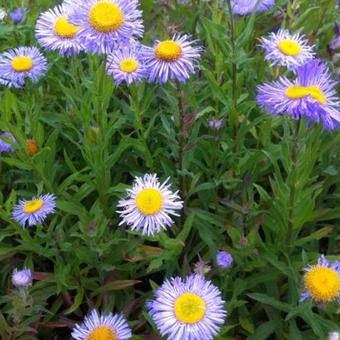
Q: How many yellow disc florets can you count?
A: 12